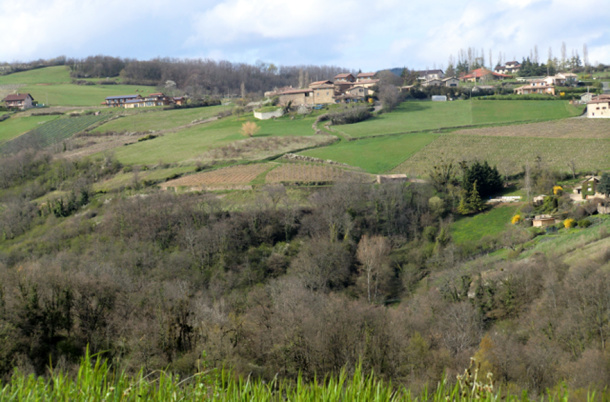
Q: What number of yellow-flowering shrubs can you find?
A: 3